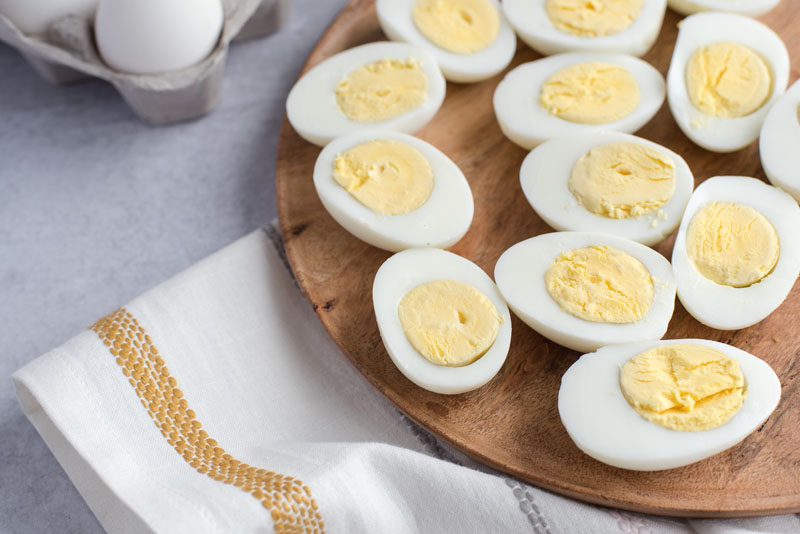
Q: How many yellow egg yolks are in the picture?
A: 11